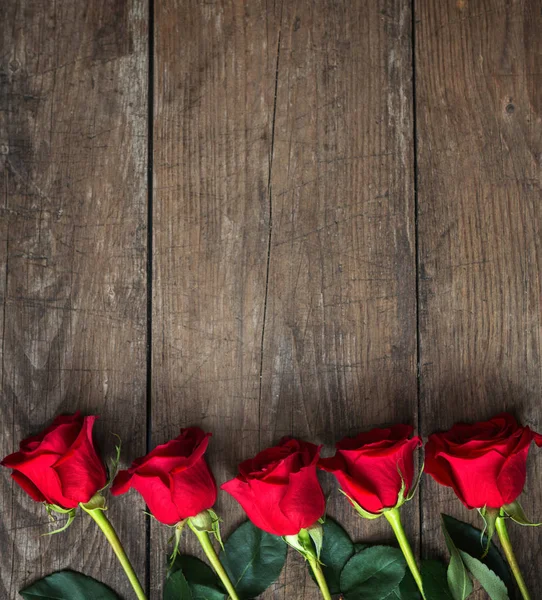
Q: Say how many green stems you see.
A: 5